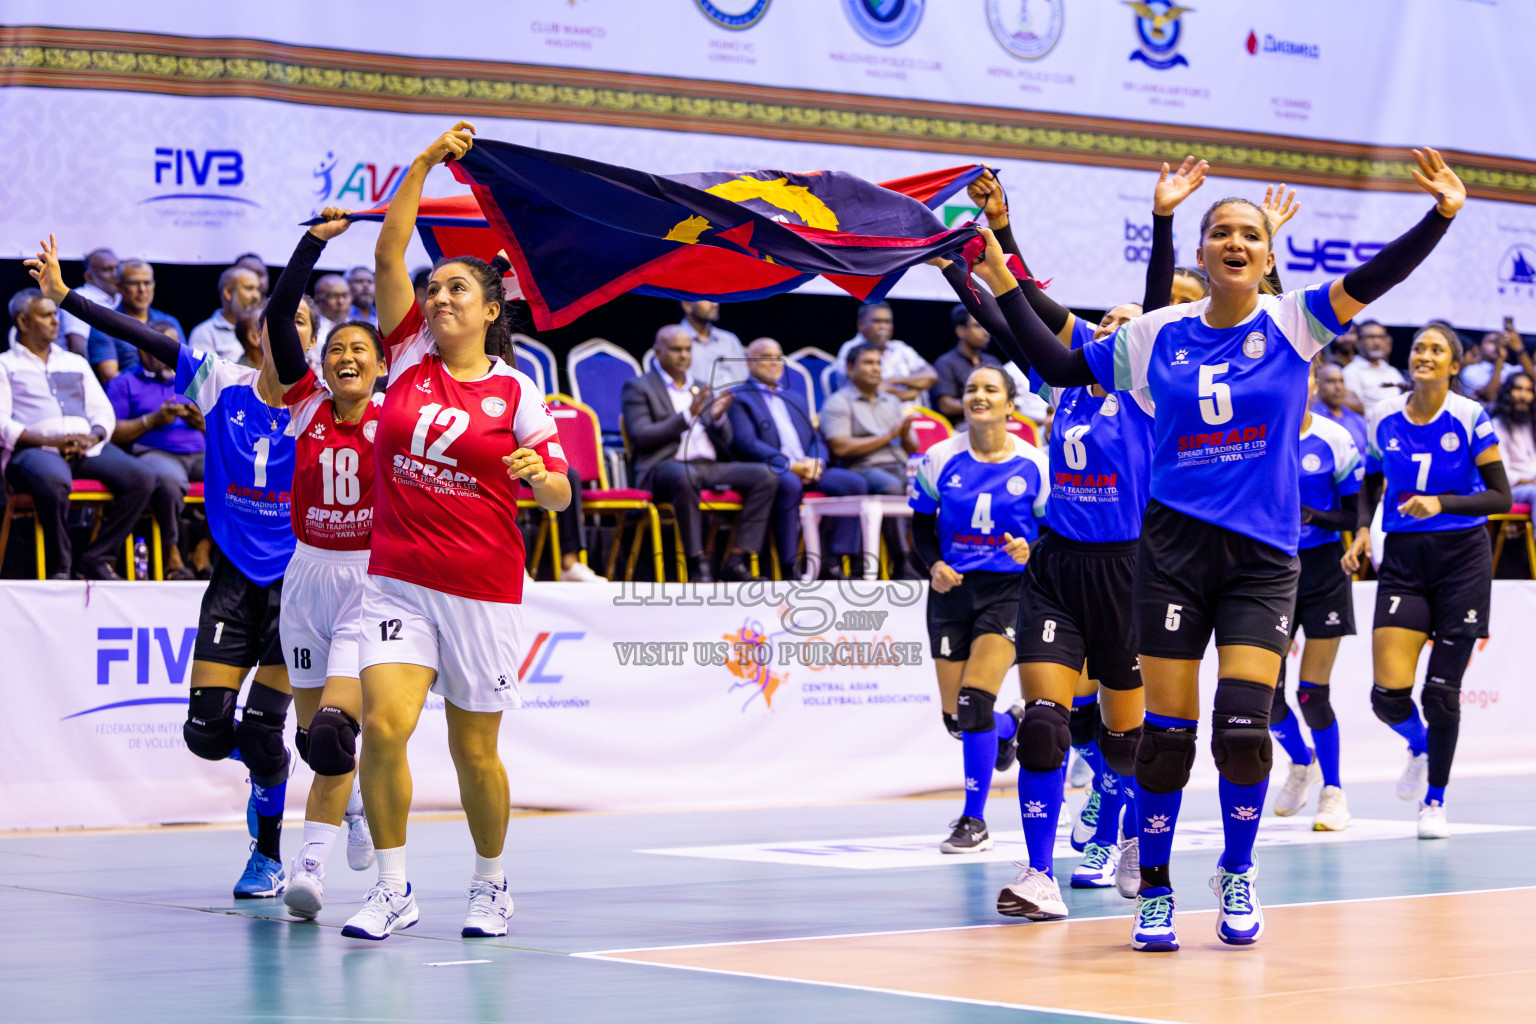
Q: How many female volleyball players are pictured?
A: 9